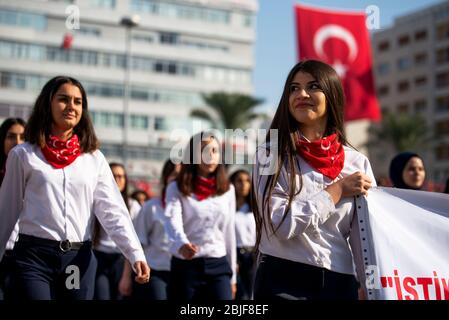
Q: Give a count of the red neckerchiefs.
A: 3